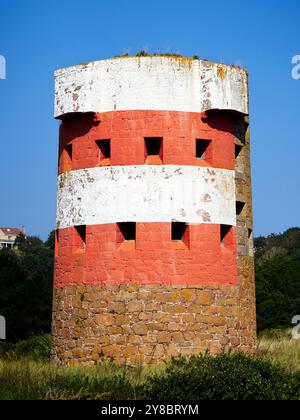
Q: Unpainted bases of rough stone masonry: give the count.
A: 1